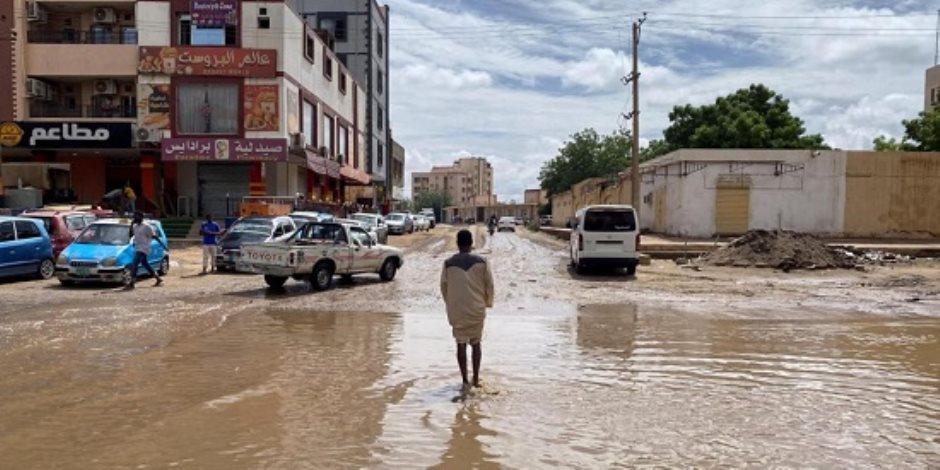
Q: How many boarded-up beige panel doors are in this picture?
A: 1